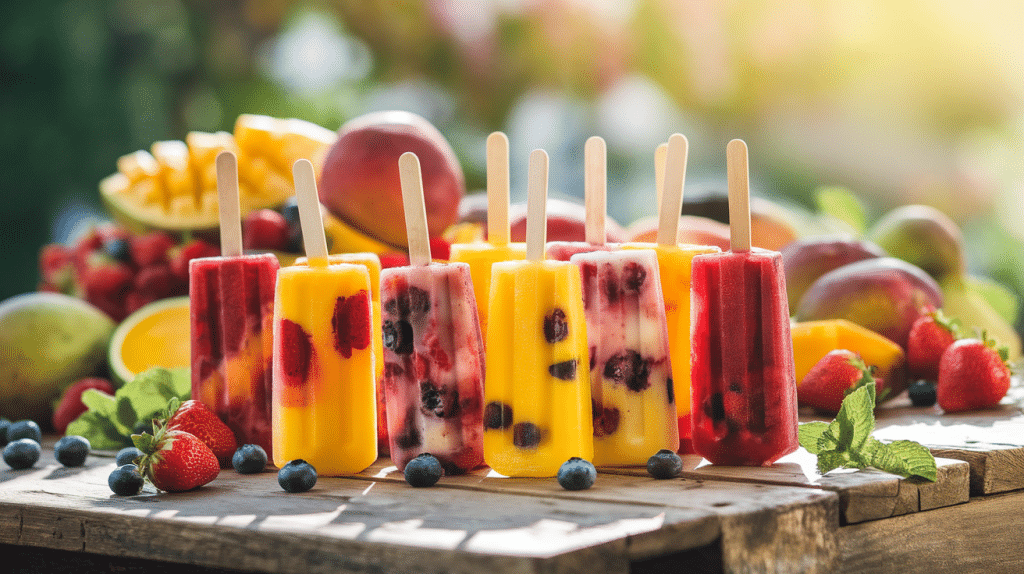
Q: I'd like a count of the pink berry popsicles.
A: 2